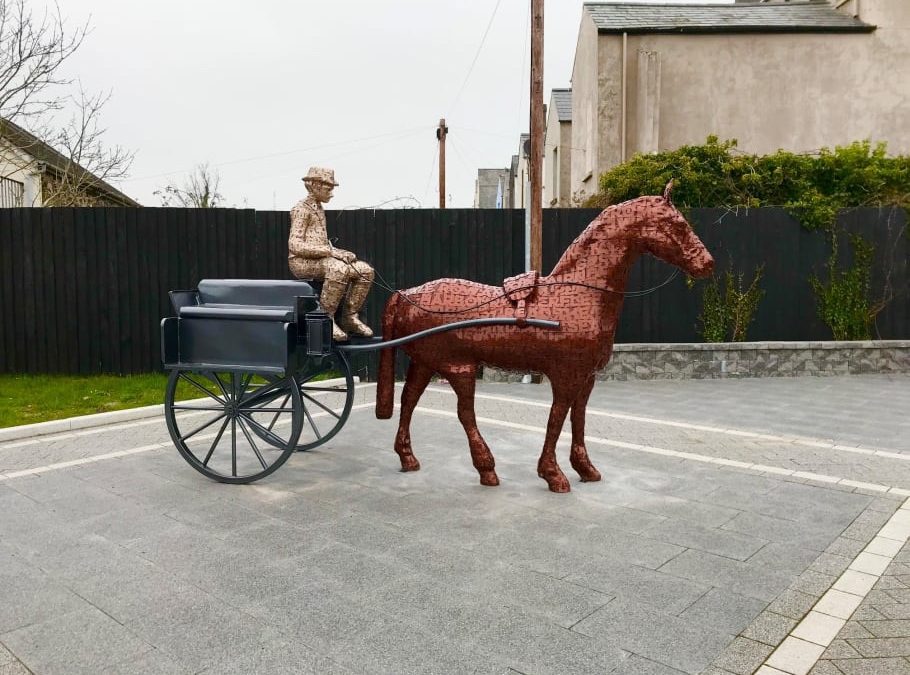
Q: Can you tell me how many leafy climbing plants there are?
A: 2